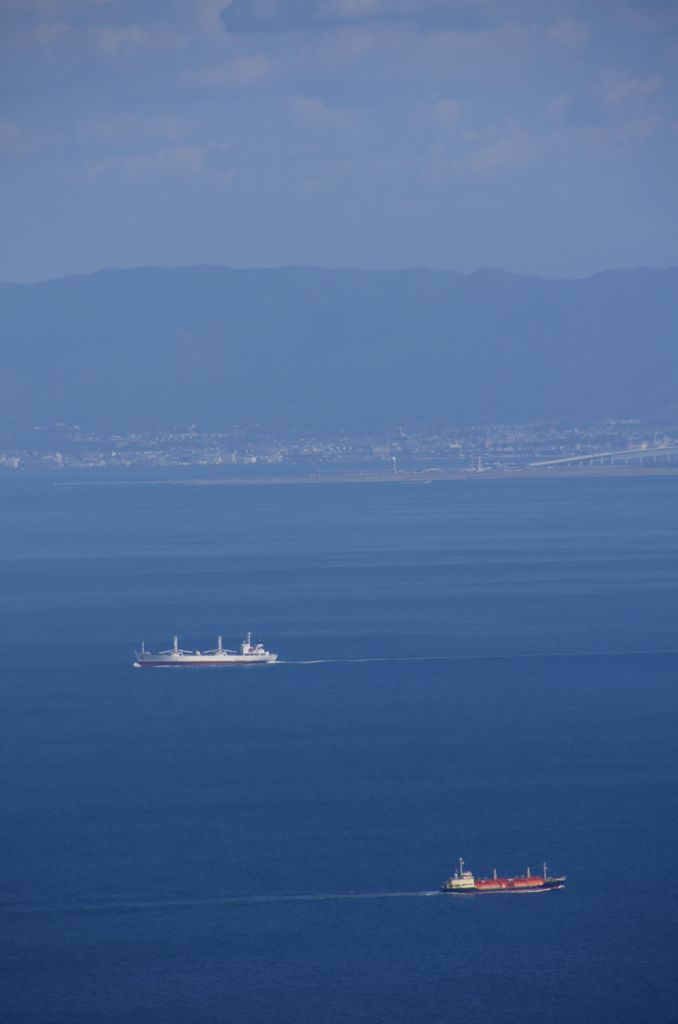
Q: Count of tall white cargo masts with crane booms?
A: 2